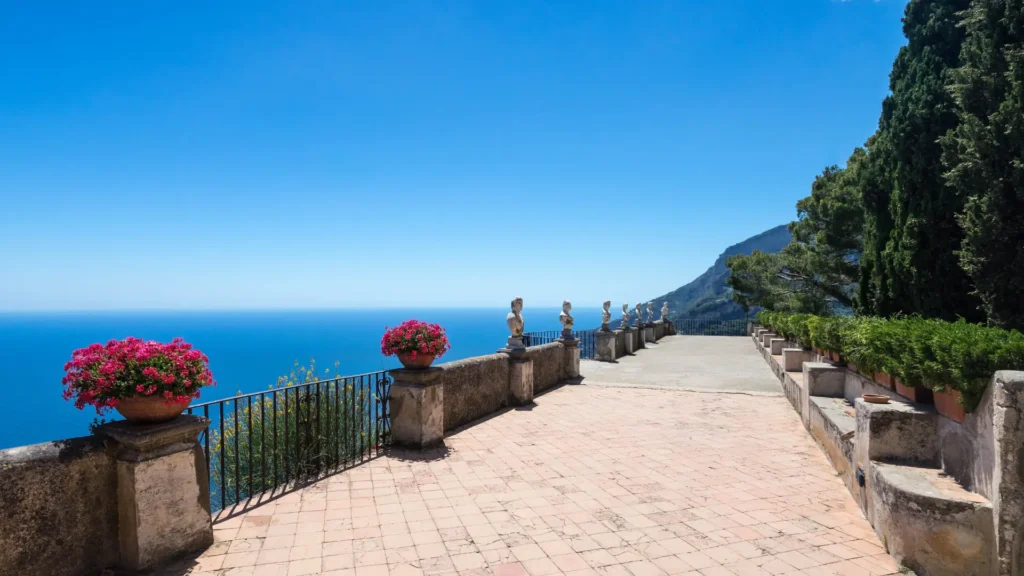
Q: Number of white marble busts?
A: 7